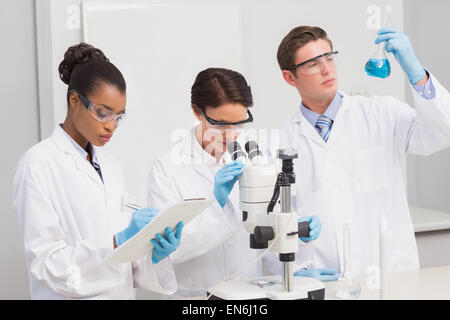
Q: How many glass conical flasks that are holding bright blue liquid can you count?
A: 1